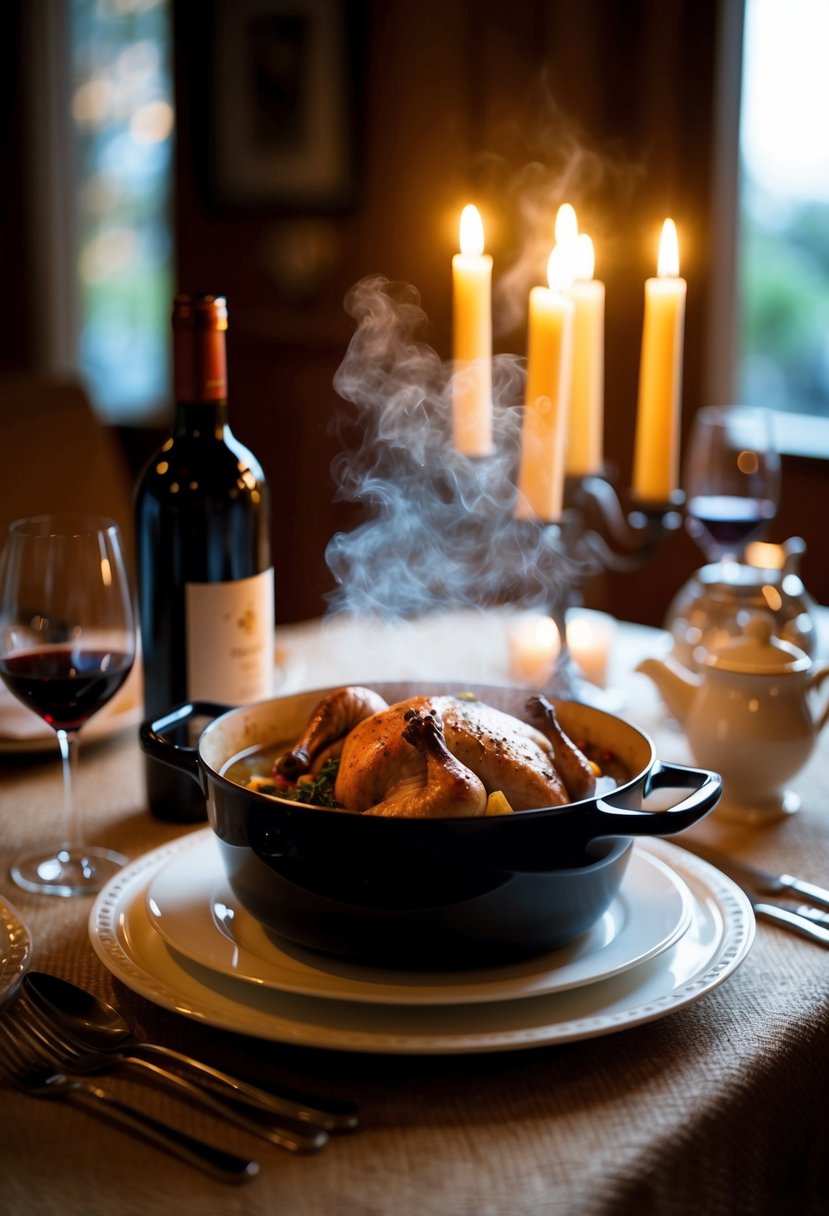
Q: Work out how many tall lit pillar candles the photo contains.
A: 4